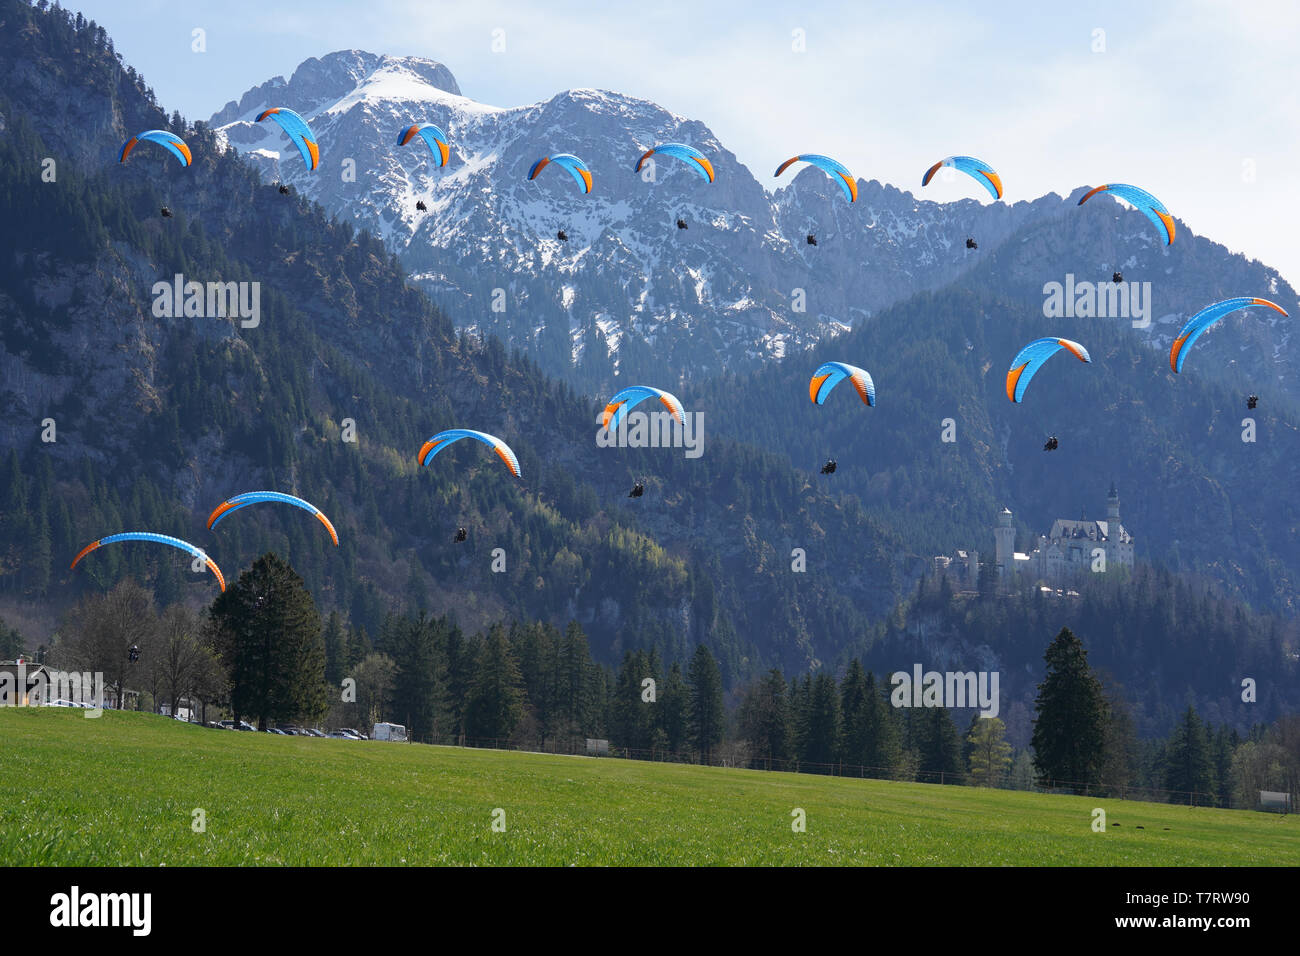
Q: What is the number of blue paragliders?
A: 15